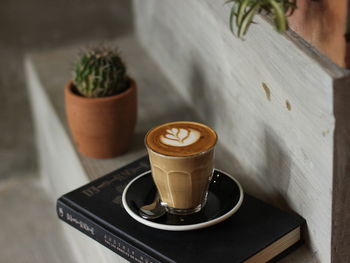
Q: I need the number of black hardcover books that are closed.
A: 1